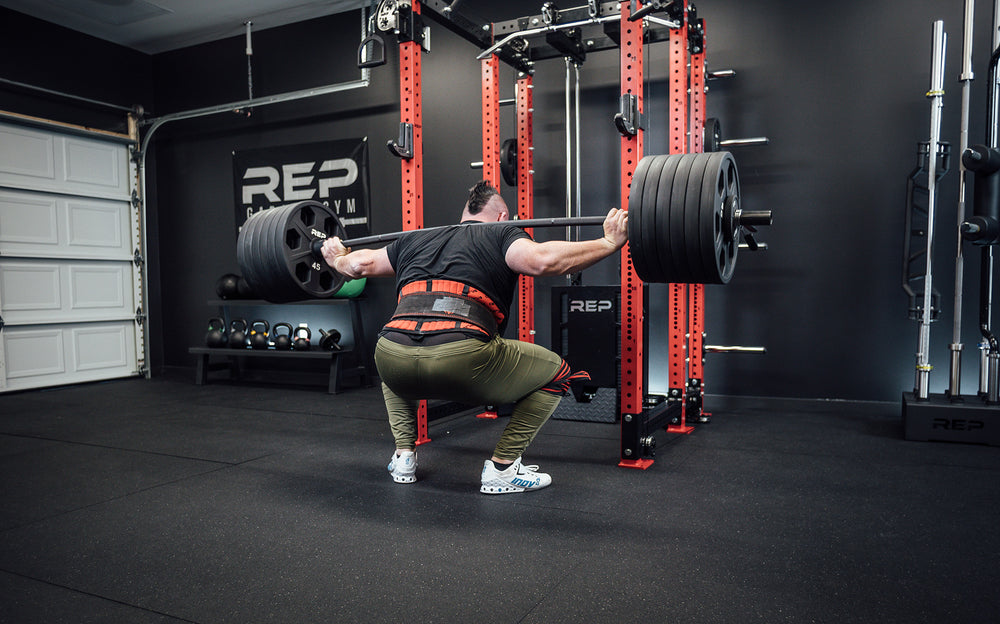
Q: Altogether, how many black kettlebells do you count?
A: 5